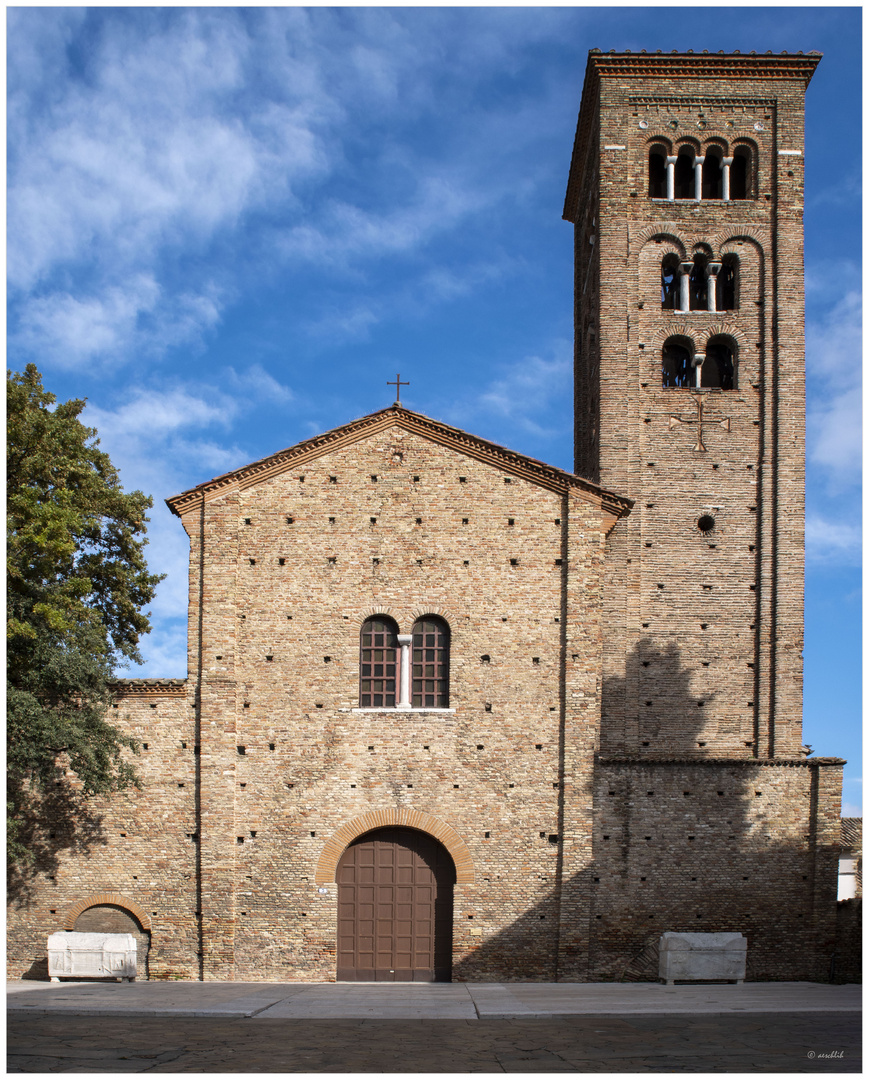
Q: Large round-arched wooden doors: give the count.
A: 1